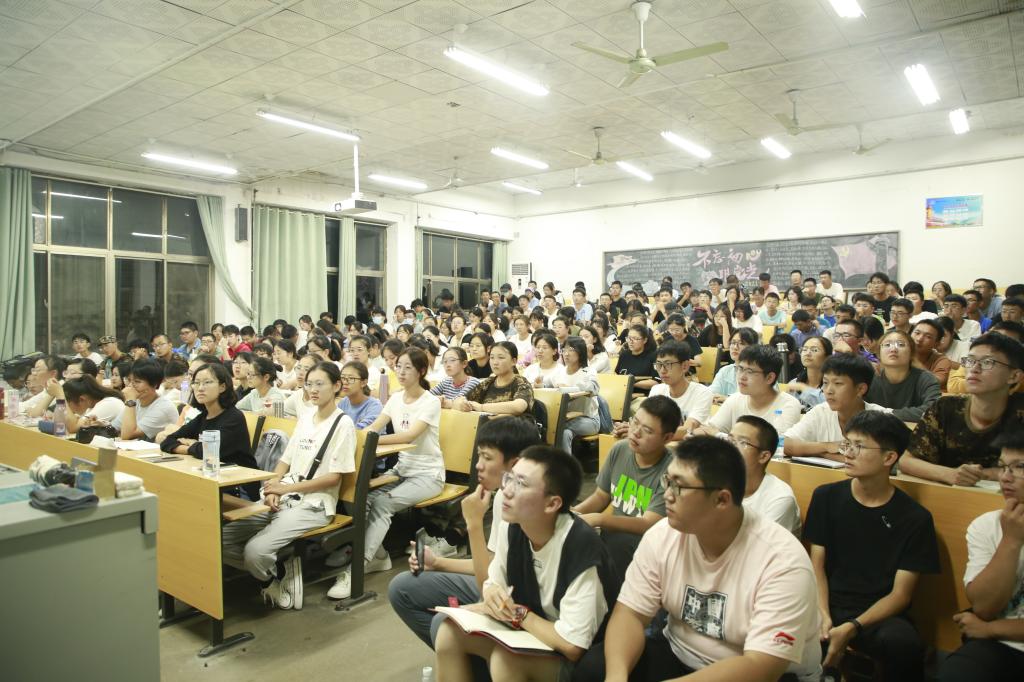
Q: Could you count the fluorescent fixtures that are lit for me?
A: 12